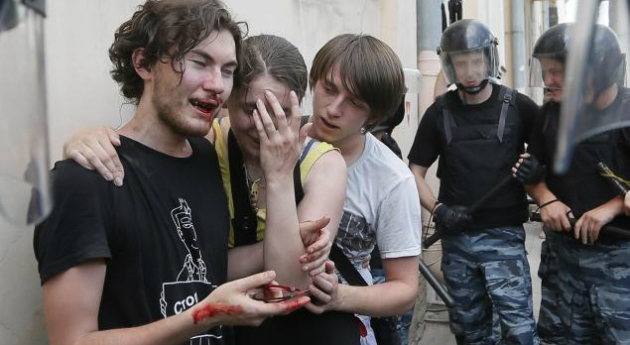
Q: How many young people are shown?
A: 3